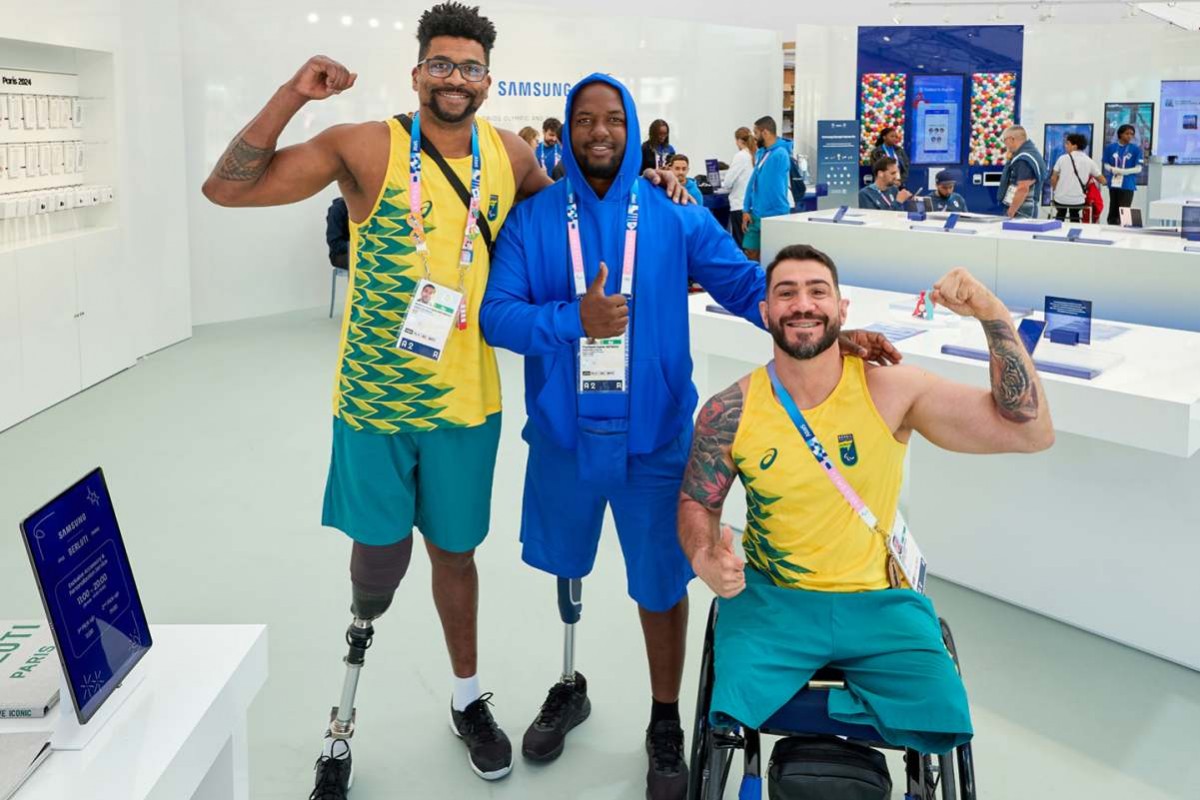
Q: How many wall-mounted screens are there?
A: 4